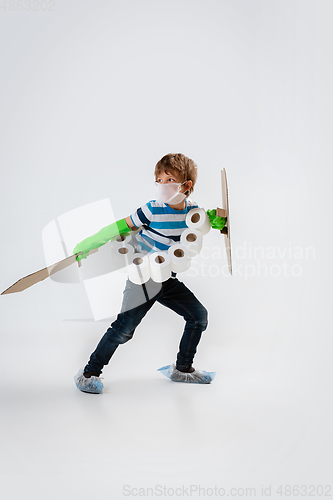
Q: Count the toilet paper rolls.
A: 7